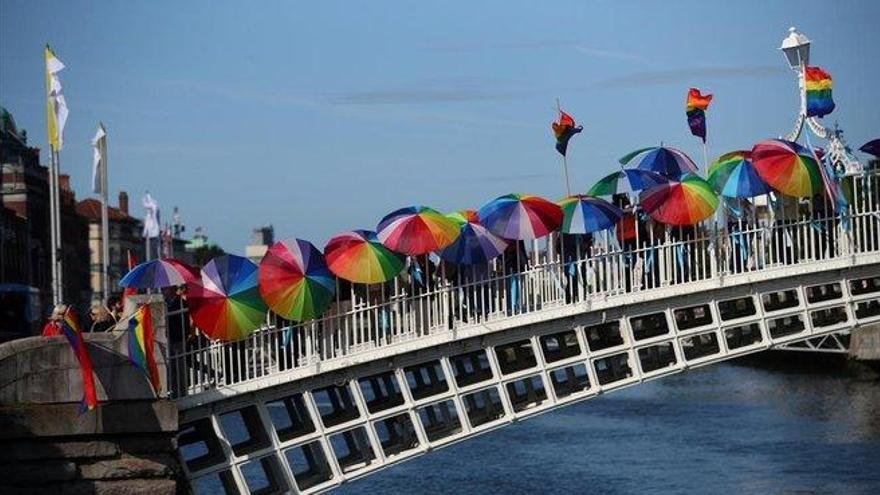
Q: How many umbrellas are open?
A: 14